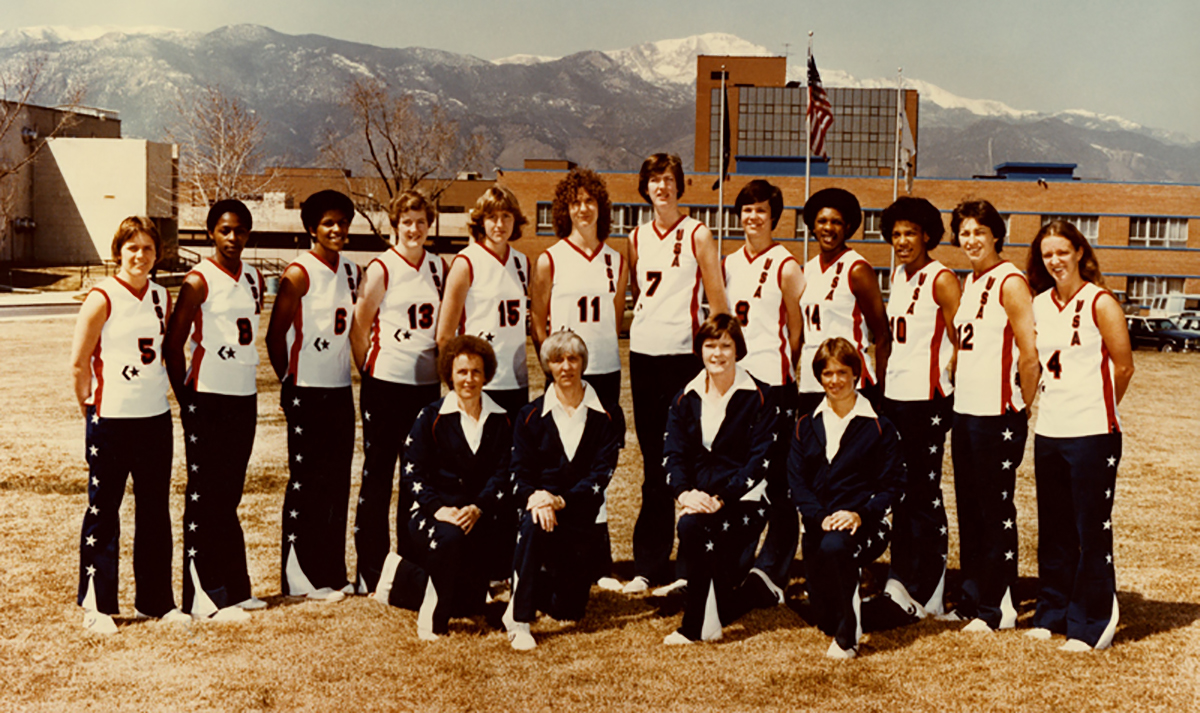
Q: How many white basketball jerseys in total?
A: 12